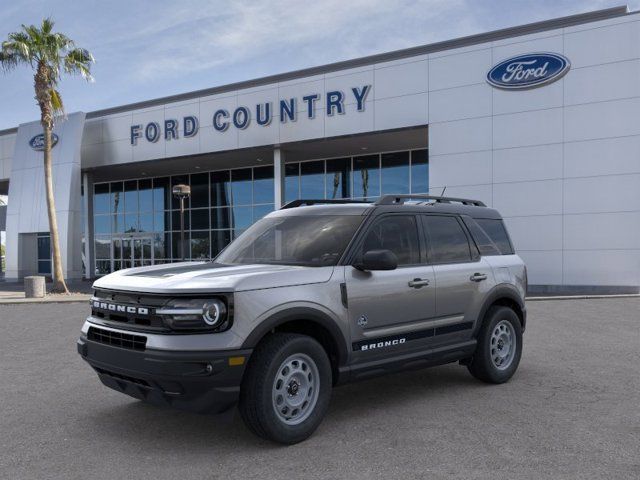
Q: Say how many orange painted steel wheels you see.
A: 0